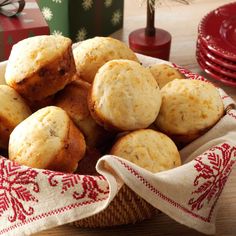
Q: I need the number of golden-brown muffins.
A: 9